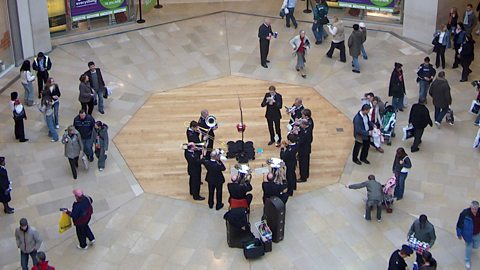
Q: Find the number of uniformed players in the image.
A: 11